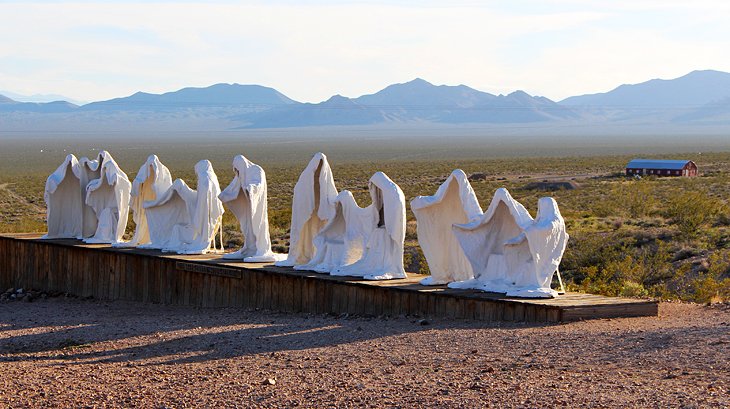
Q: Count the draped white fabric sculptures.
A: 13